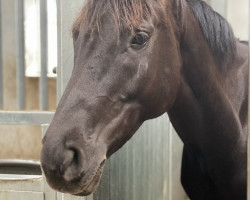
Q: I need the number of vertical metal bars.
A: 3